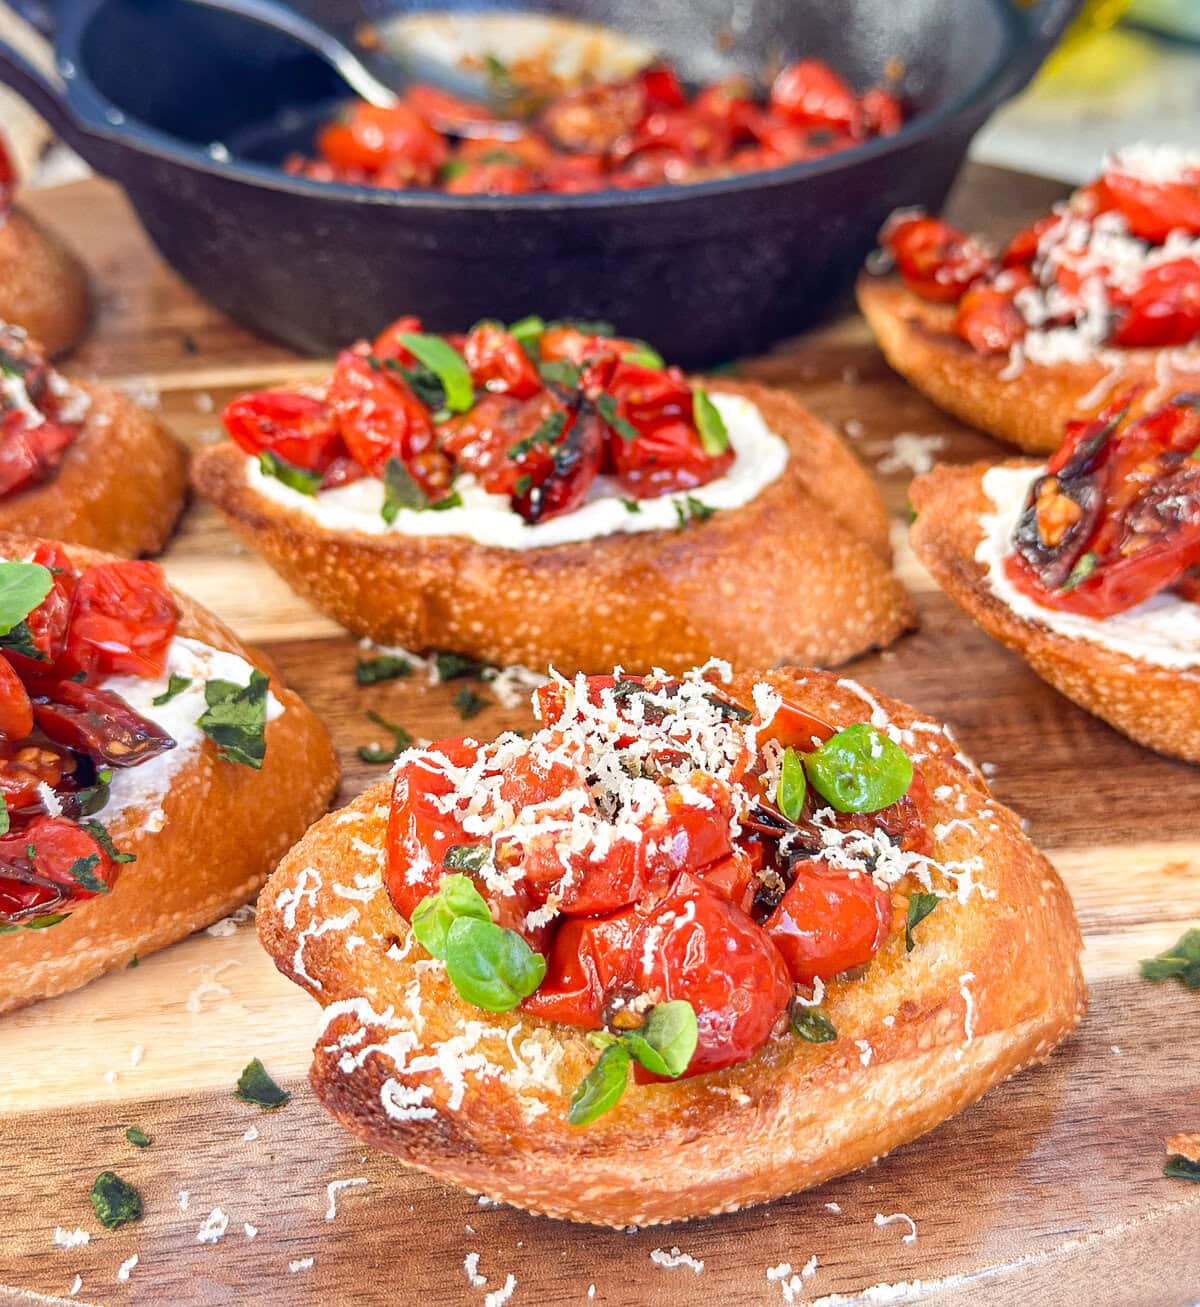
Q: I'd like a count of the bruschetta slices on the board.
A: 7